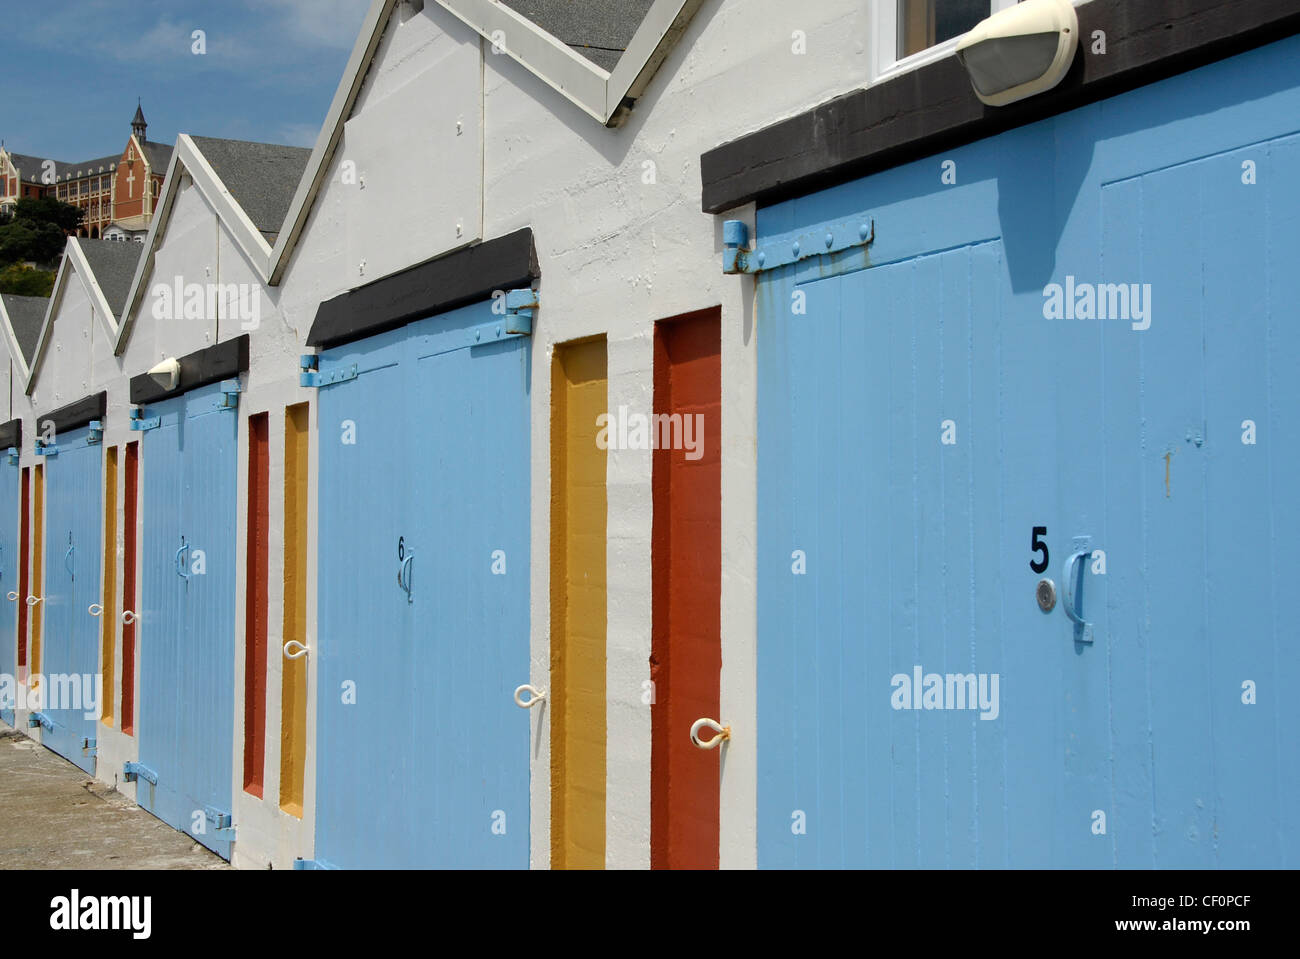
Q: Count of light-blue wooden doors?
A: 5